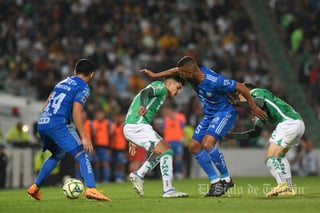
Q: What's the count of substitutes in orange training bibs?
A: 4